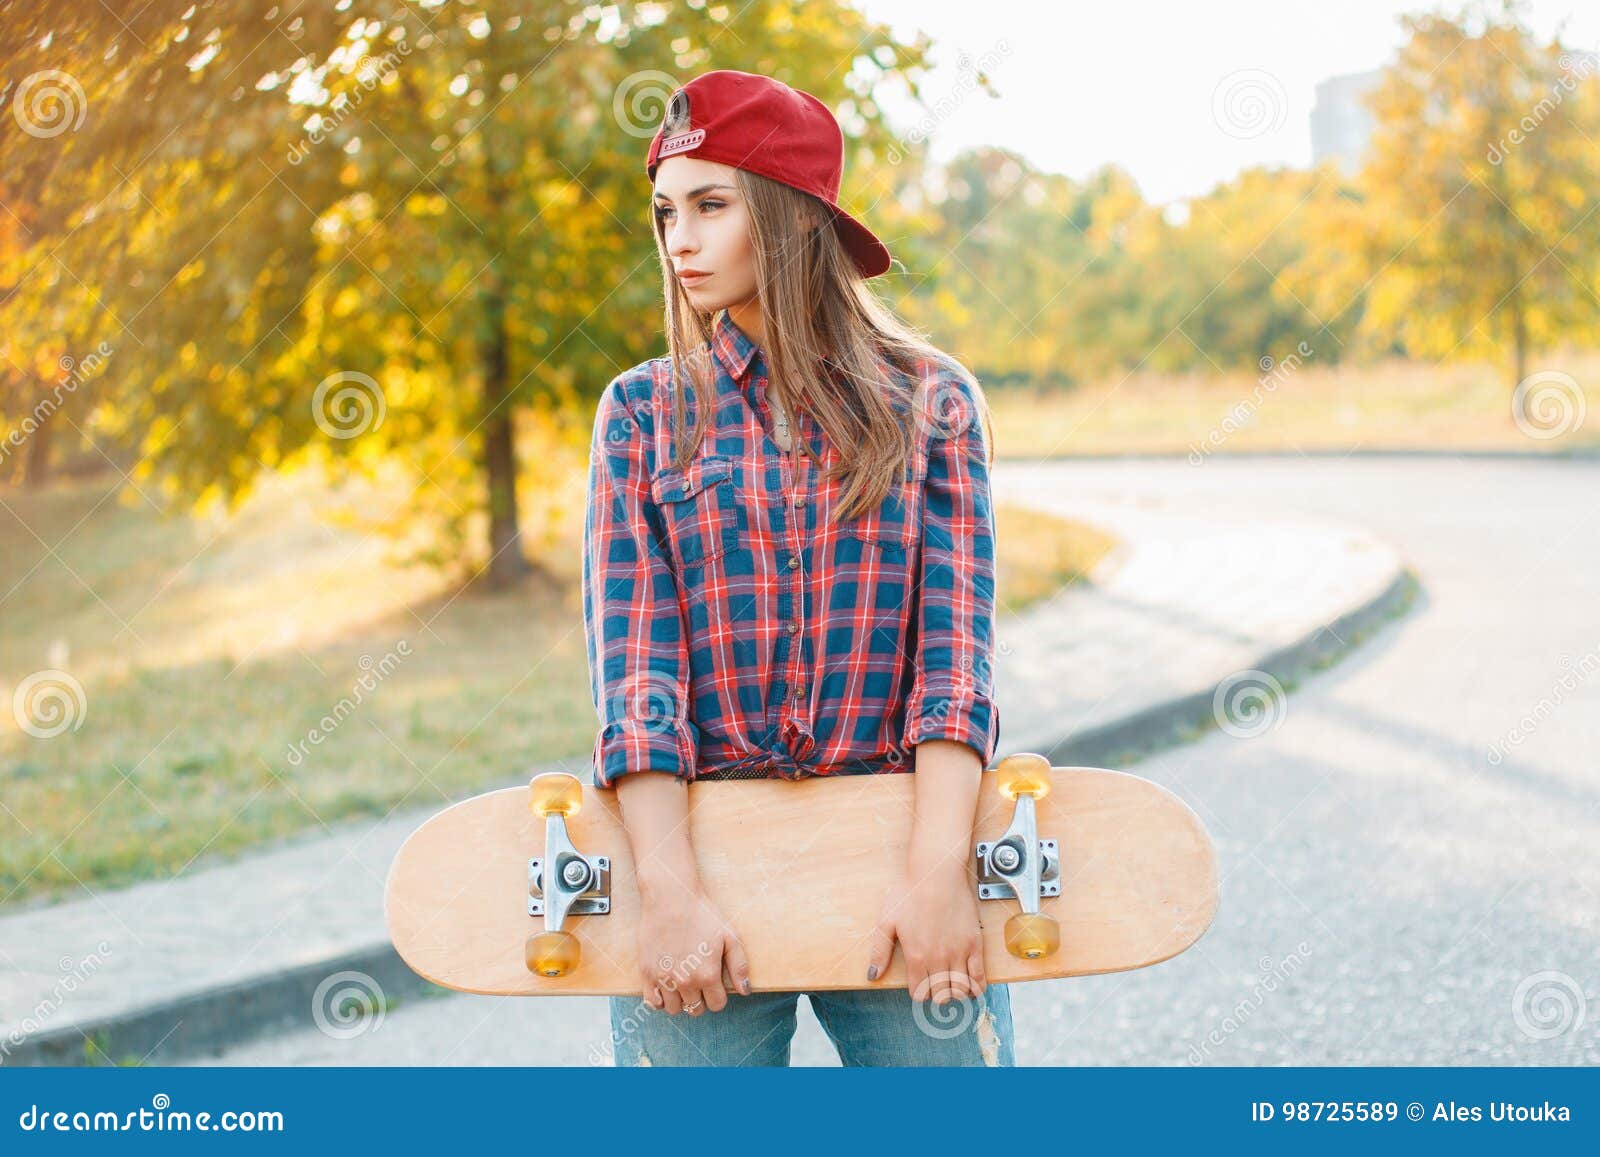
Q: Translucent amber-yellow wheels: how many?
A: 4